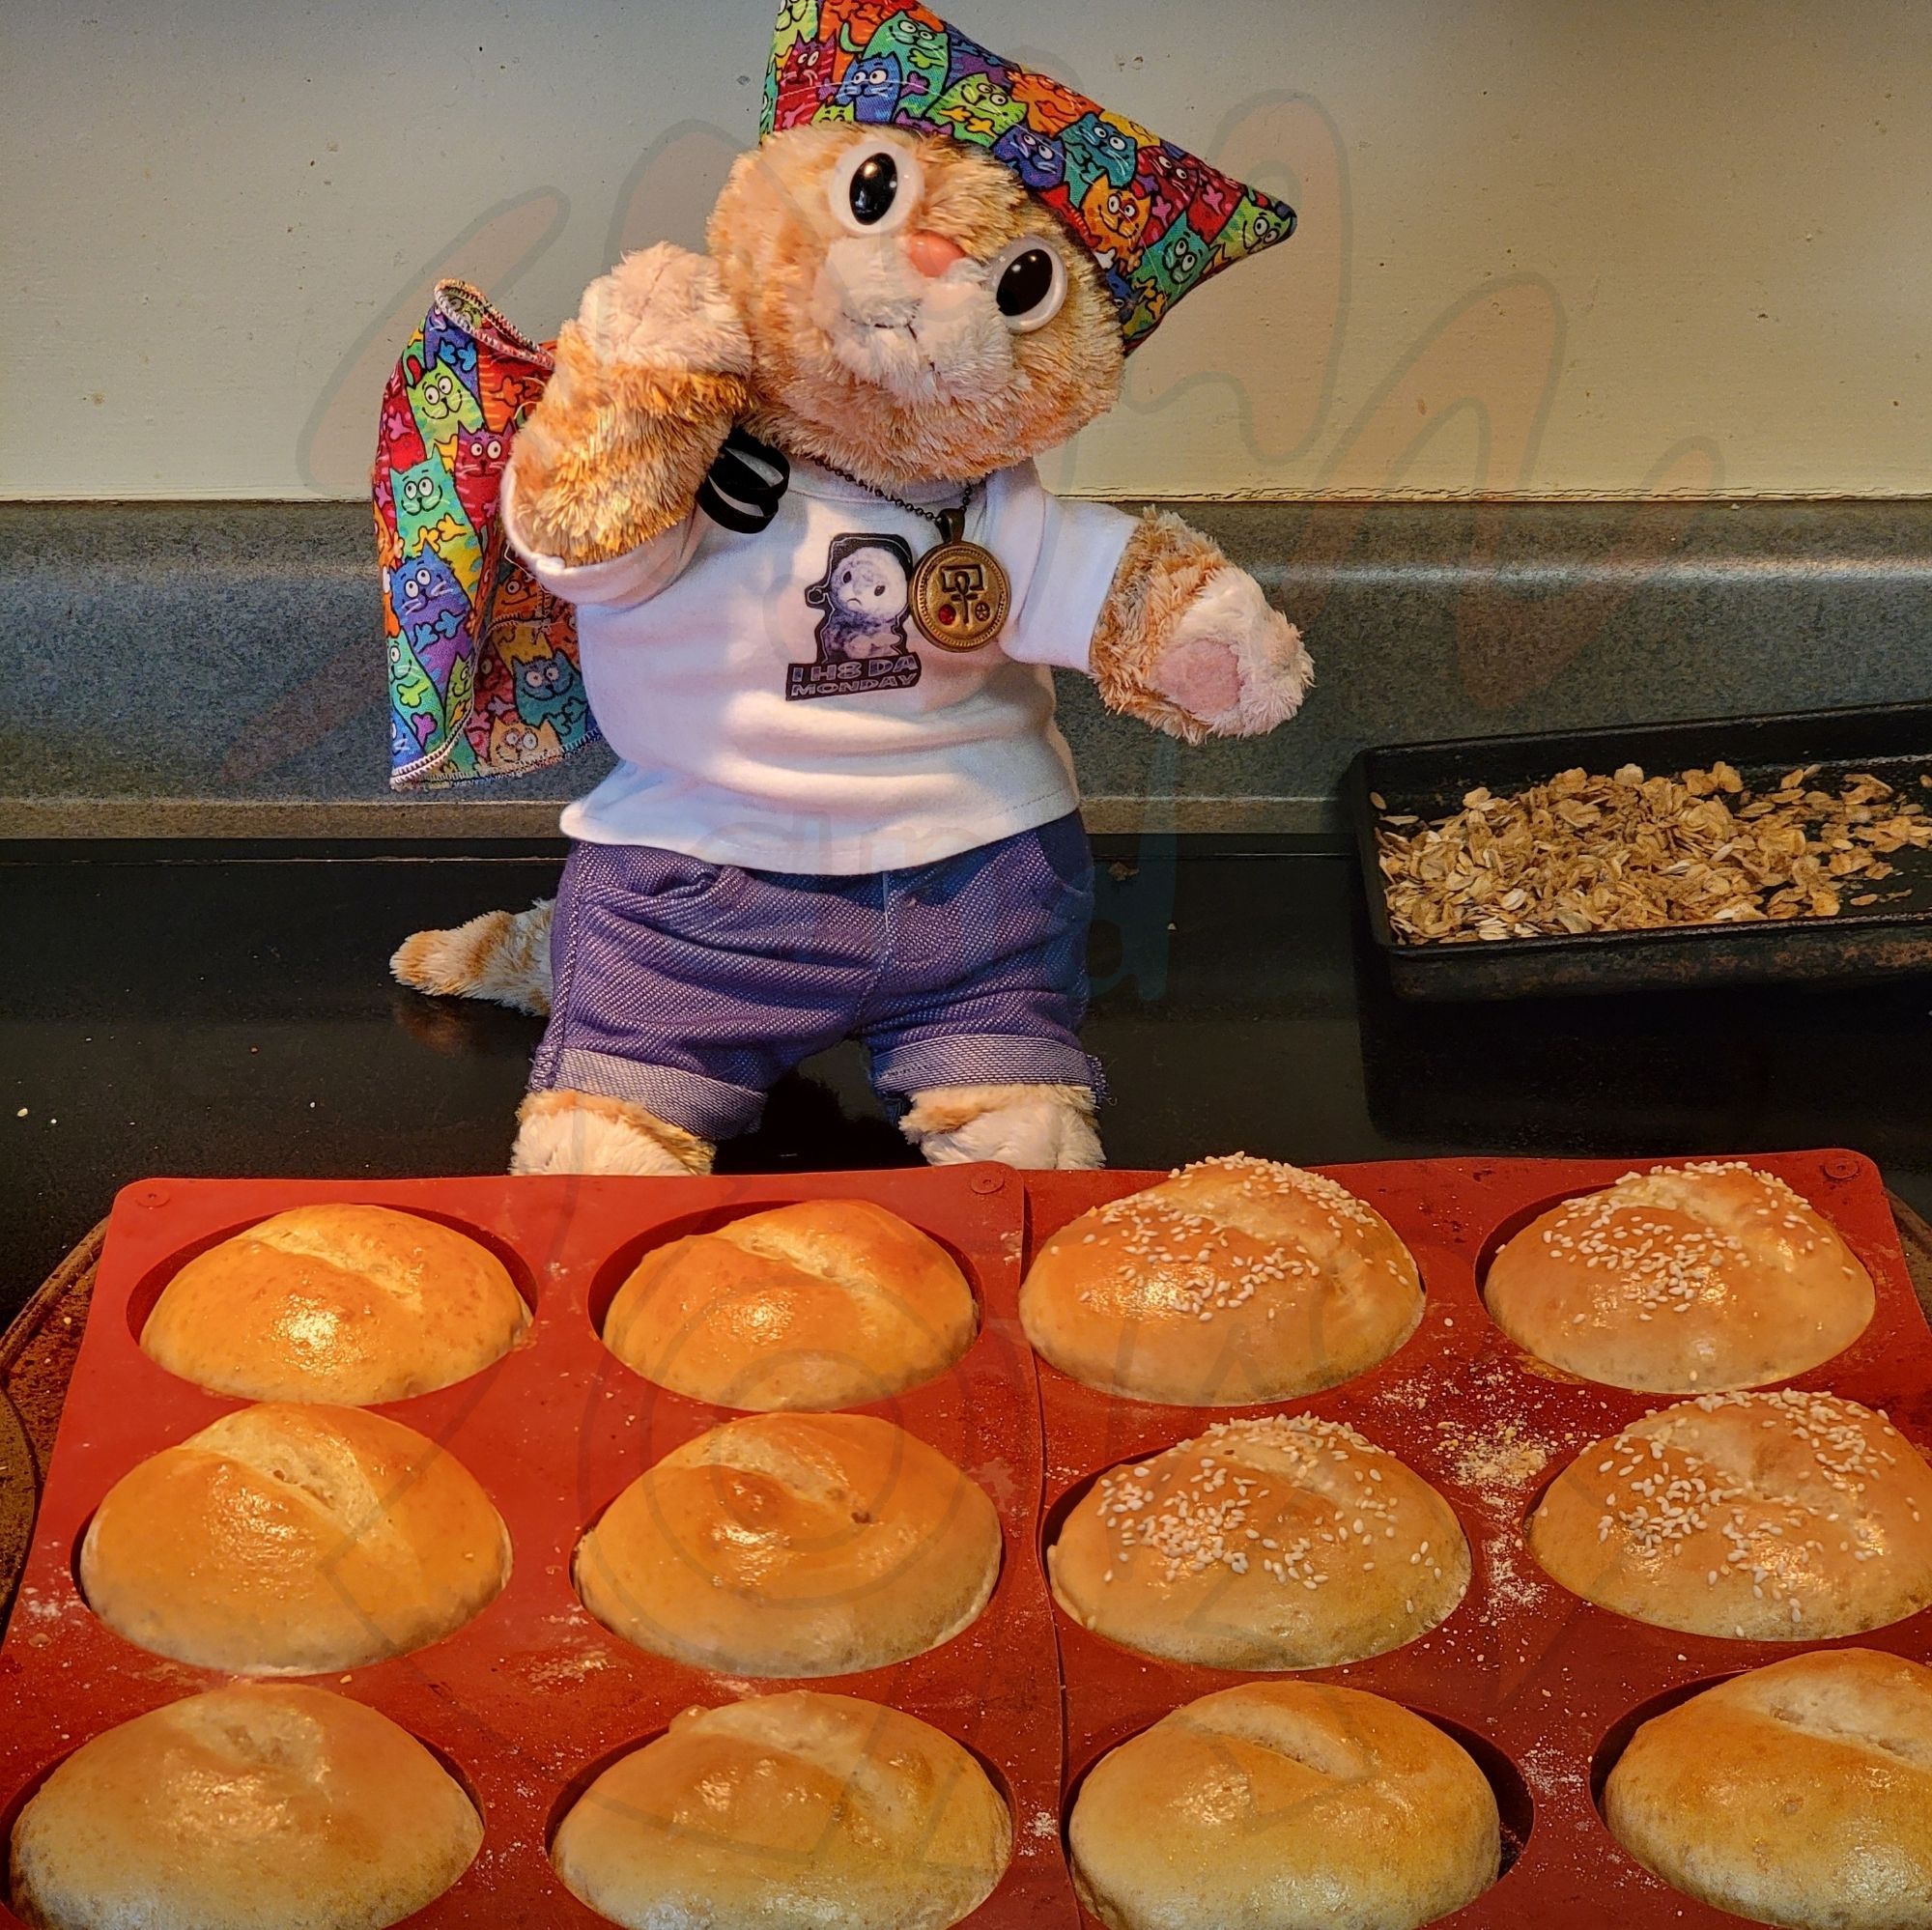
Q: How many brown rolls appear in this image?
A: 12